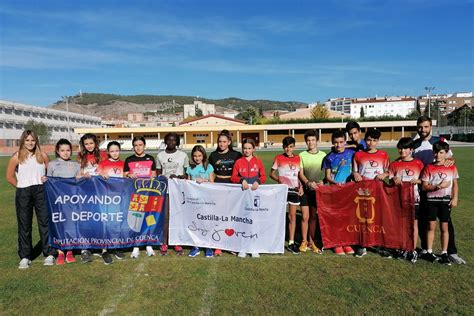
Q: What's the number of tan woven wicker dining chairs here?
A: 0